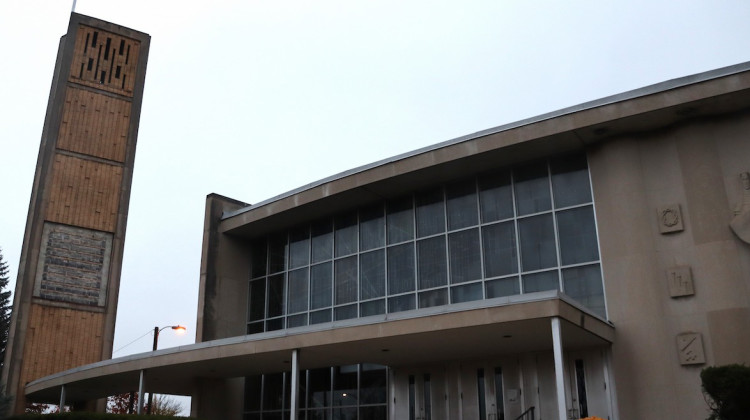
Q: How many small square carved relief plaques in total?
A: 3